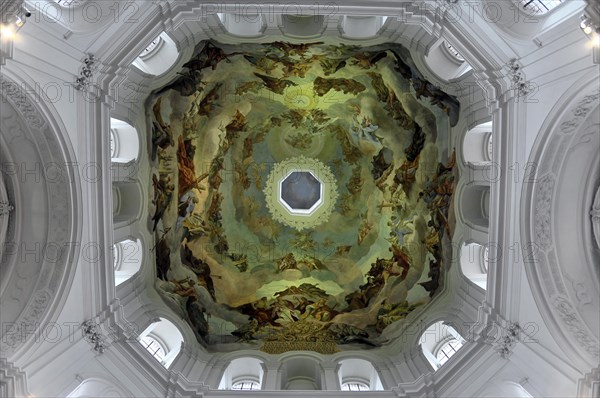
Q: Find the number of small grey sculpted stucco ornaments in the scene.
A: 4